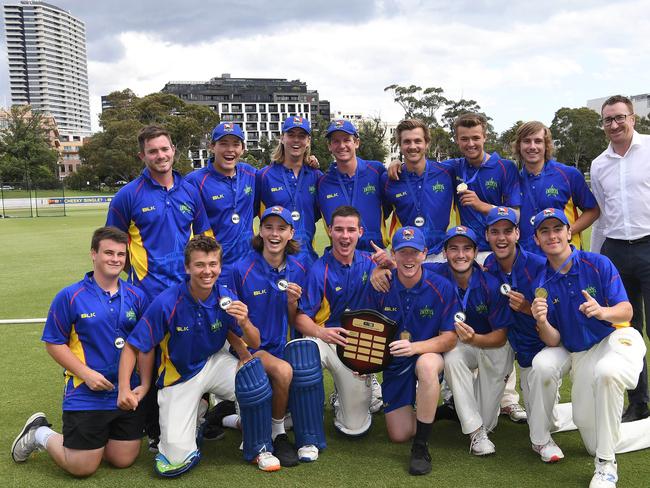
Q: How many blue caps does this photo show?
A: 8